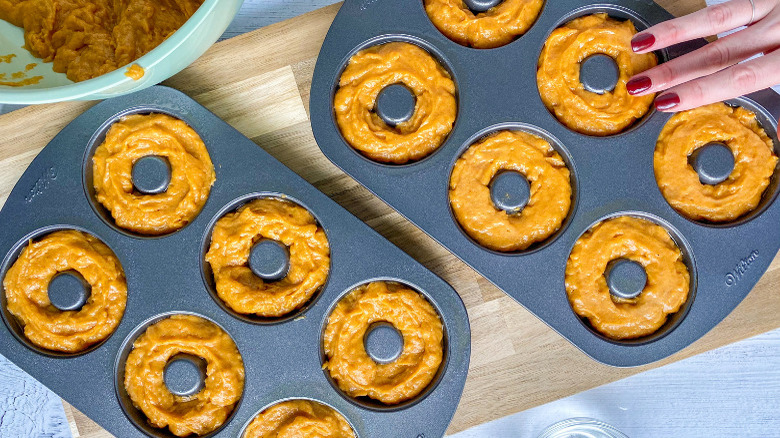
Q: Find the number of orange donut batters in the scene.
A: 12